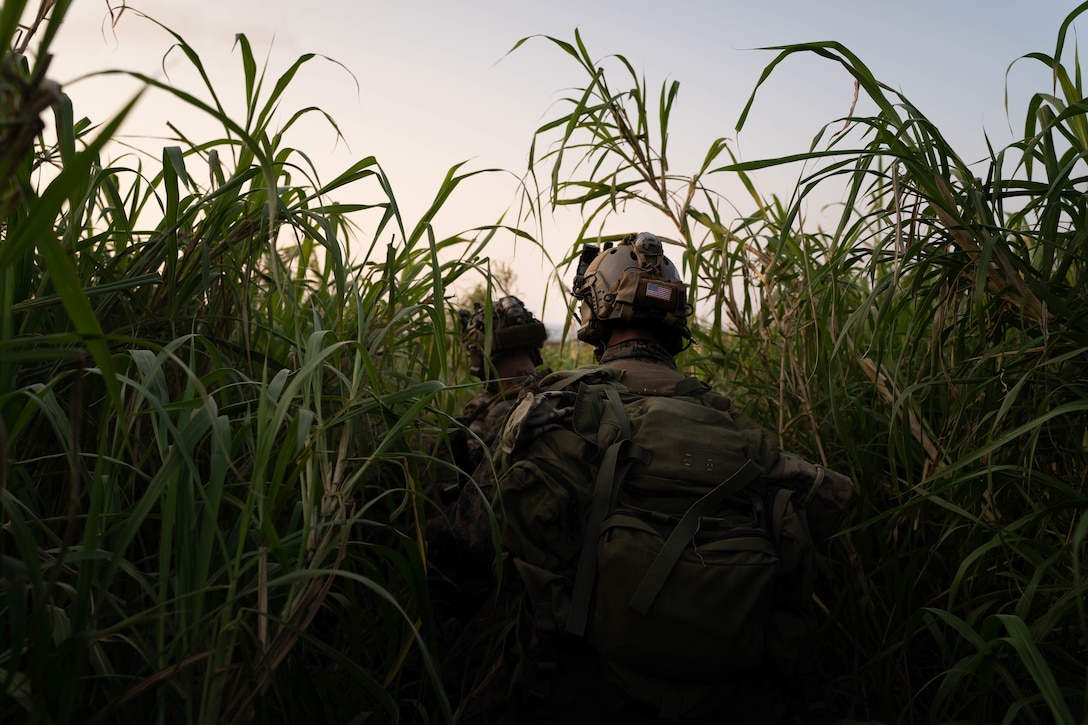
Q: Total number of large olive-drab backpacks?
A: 1